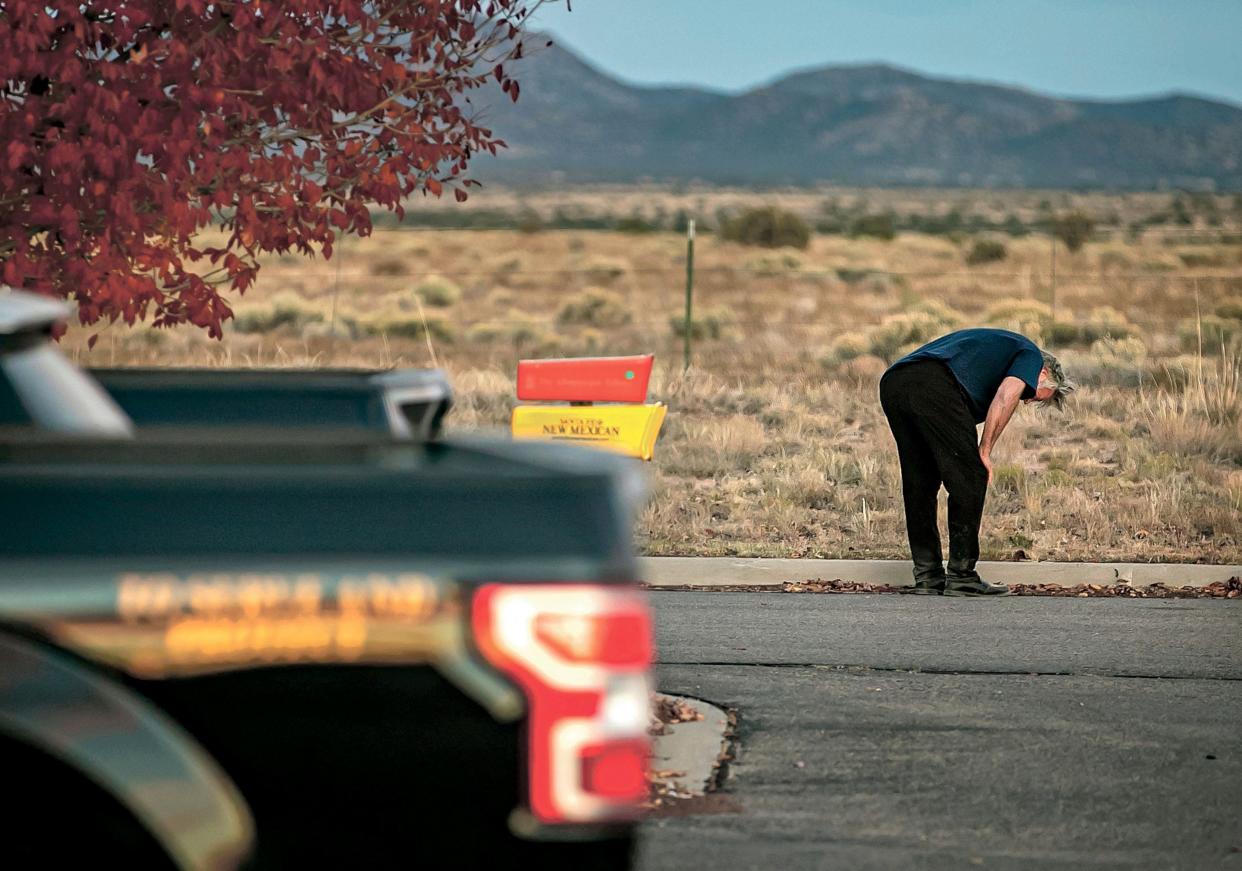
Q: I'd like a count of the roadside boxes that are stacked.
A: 2